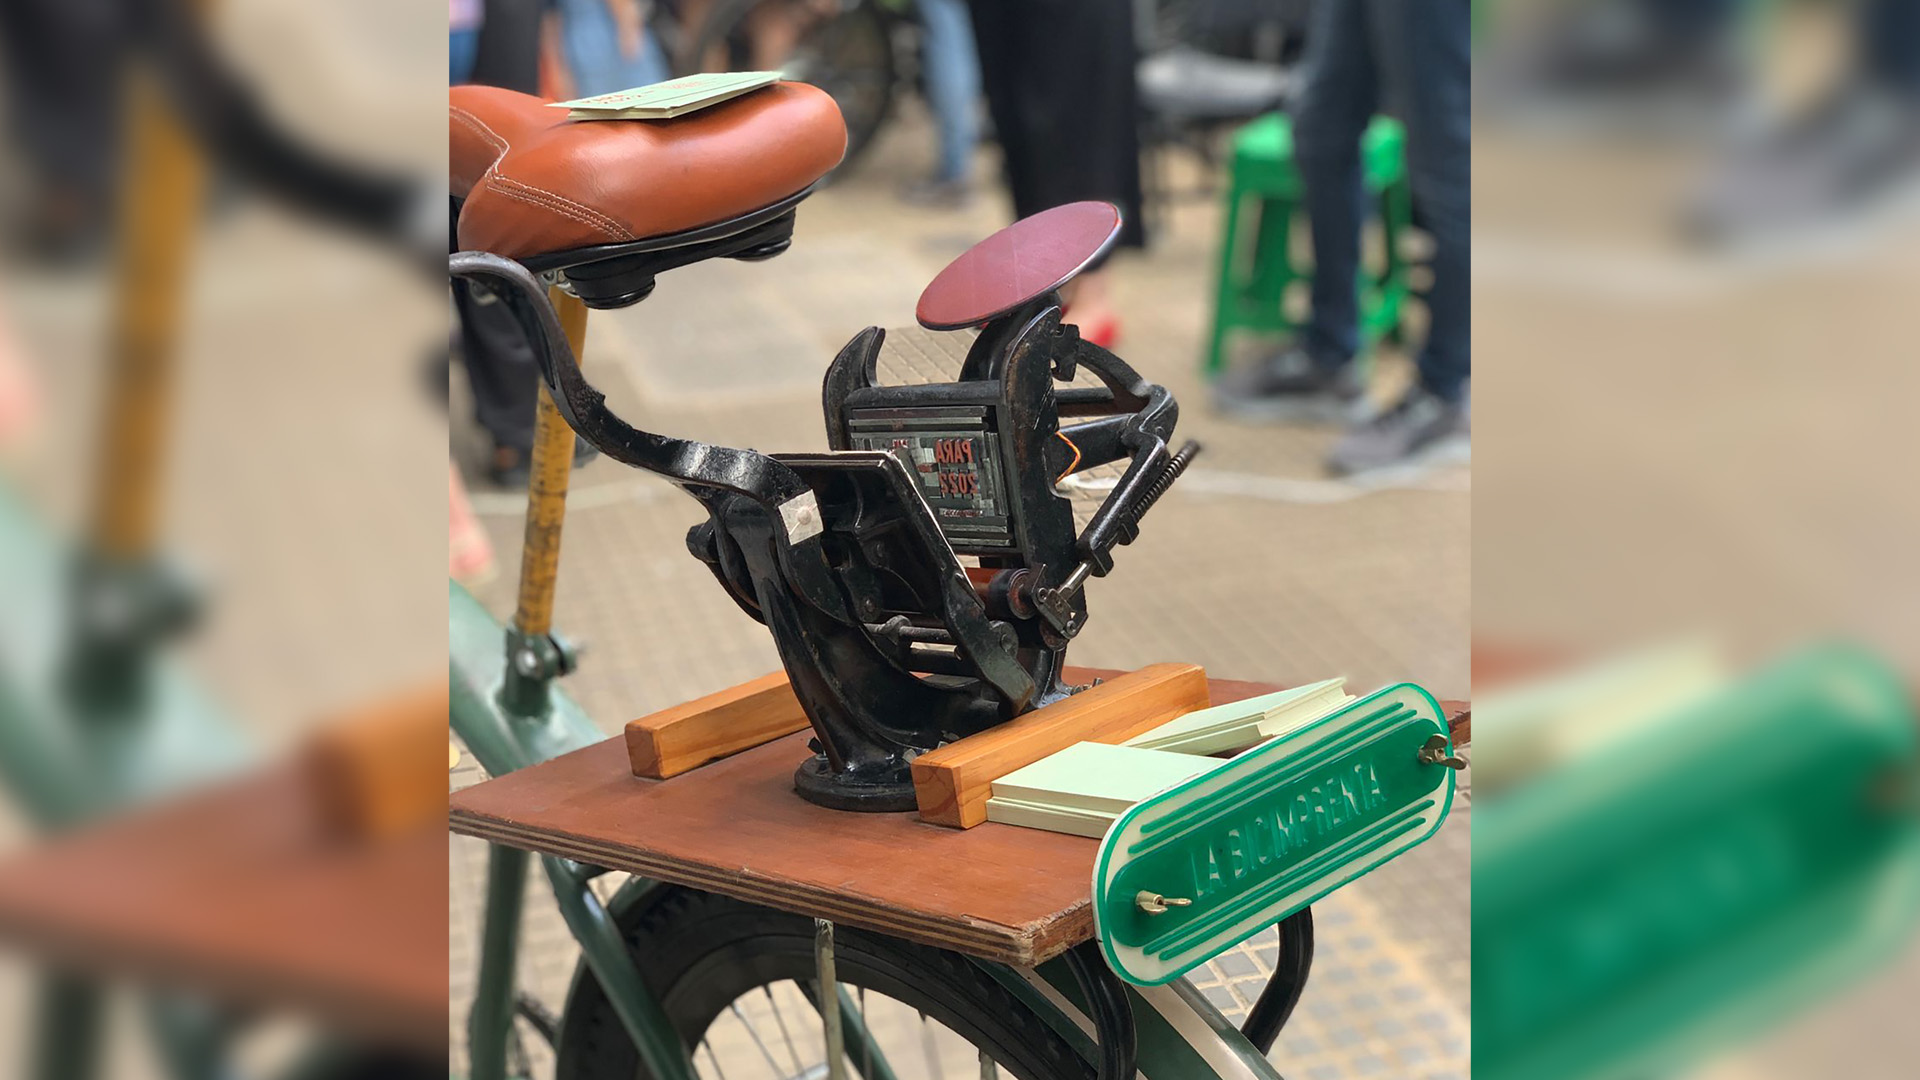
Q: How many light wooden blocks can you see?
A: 2